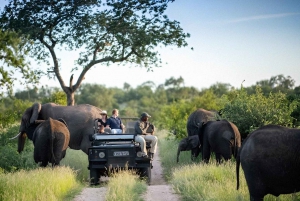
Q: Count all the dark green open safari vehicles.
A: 1